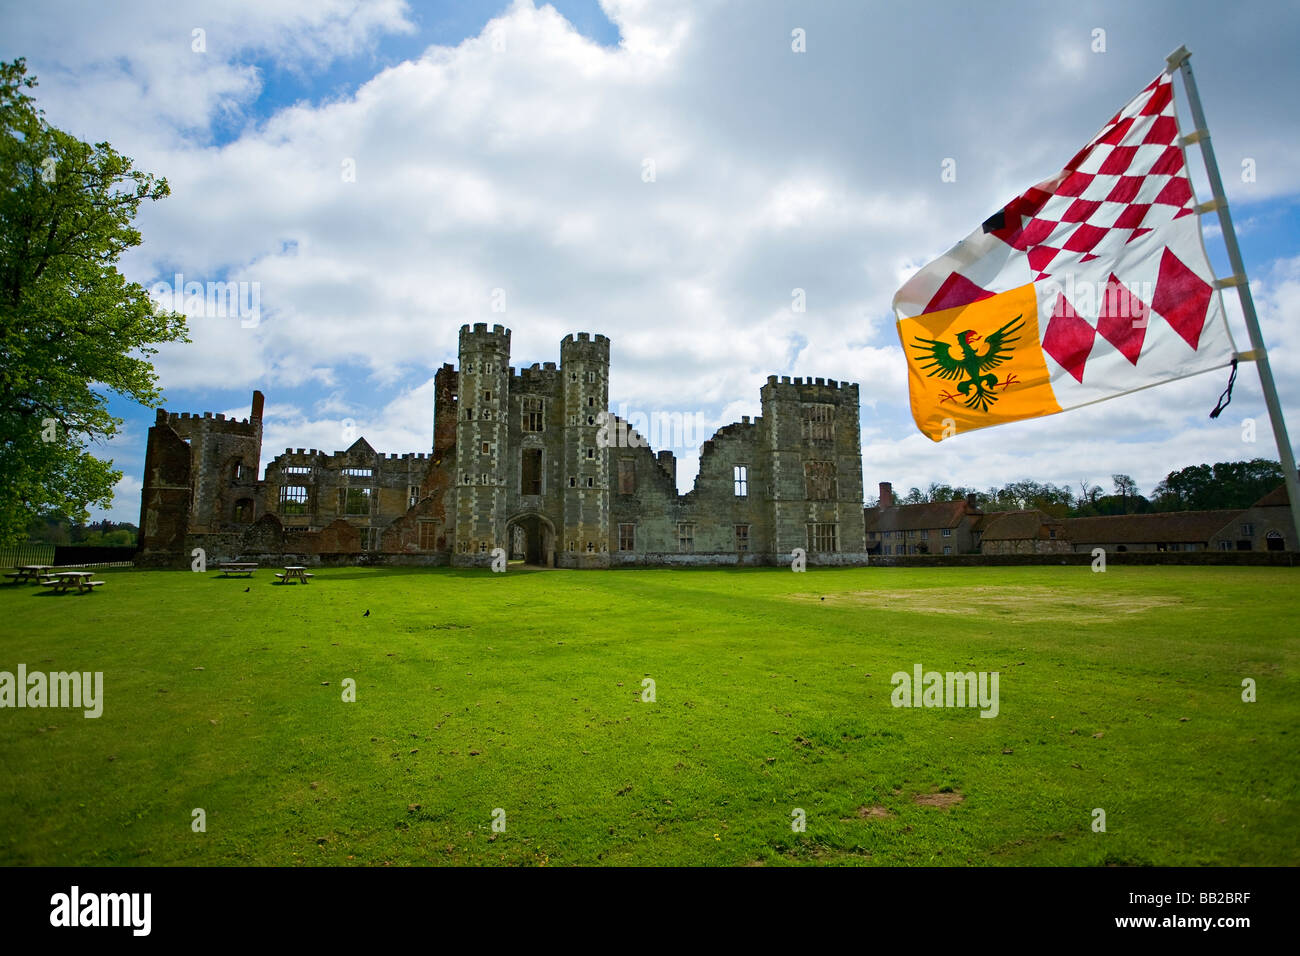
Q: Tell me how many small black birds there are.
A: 2